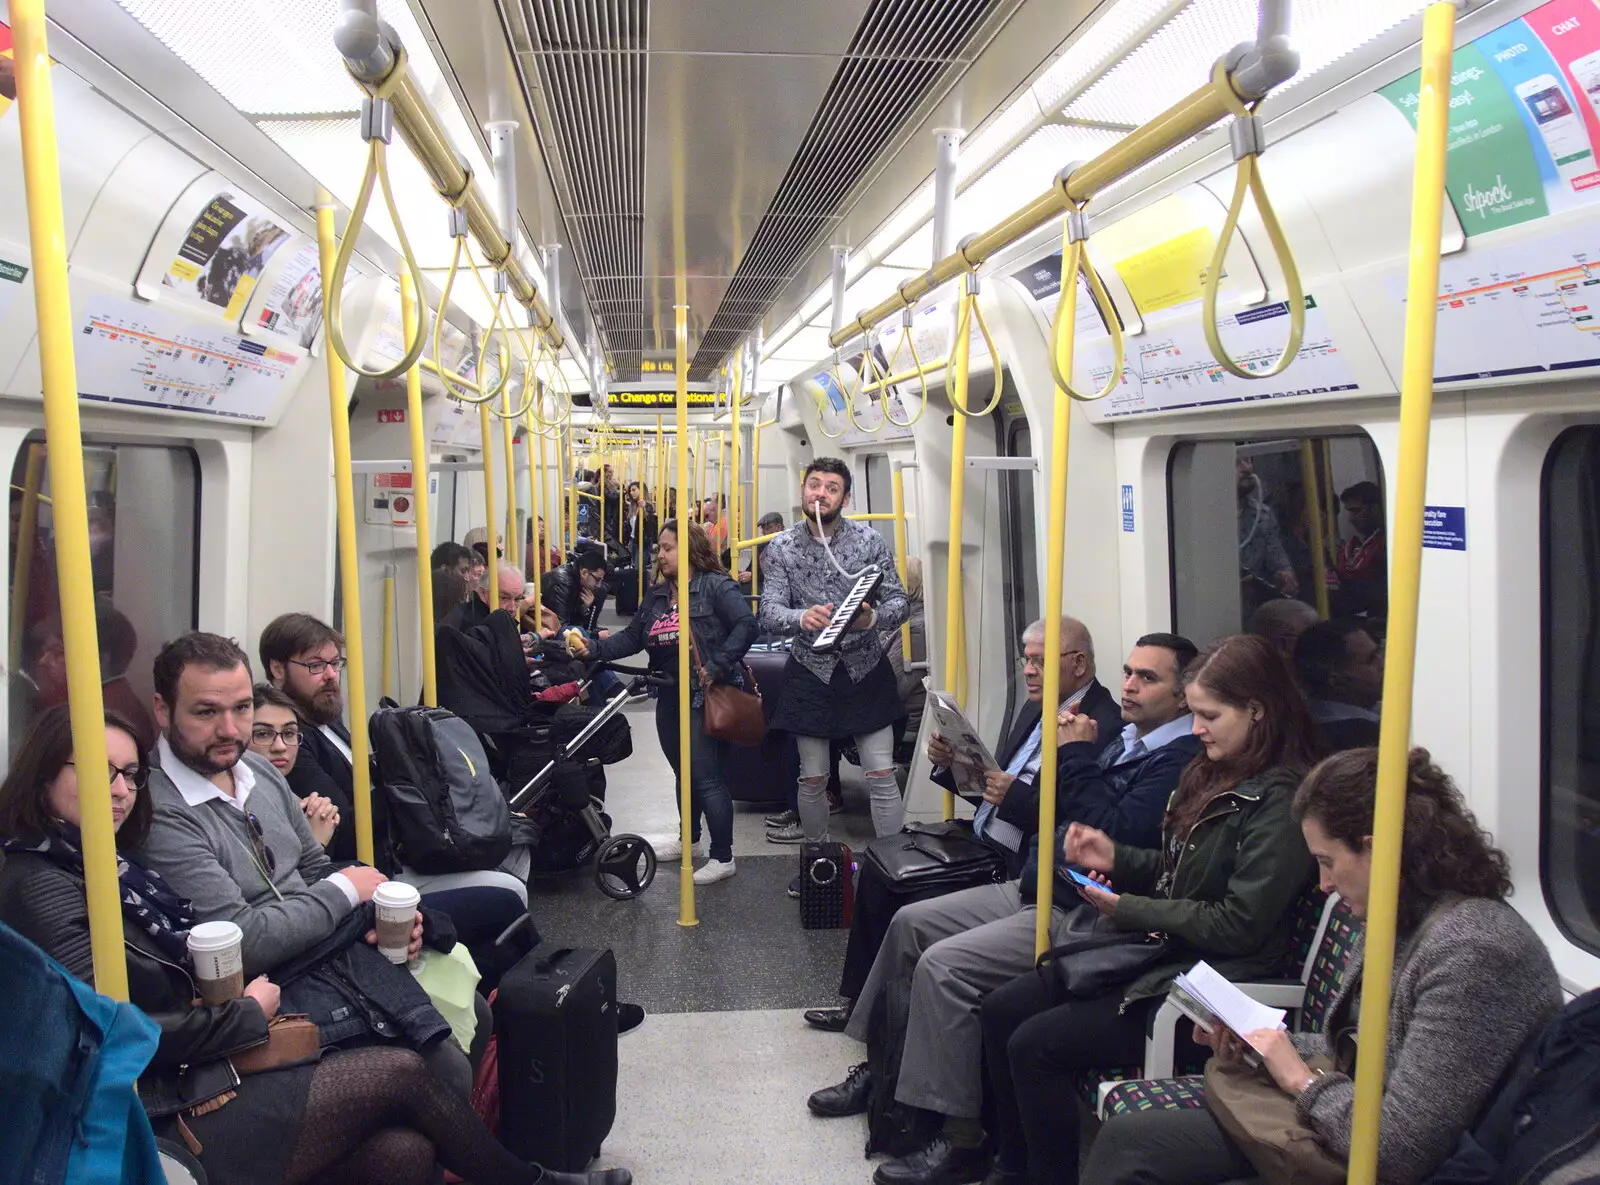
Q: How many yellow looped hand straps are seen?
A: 12